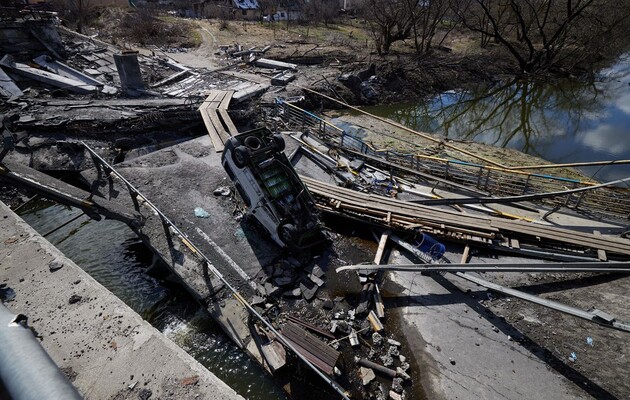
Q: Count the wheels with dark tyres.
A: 3